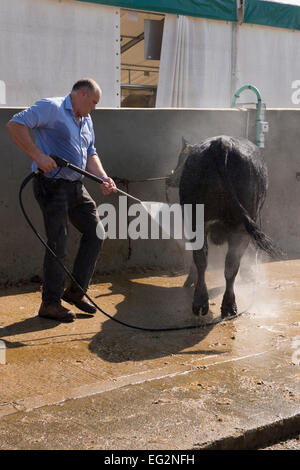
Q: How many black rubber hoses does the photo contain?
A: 1